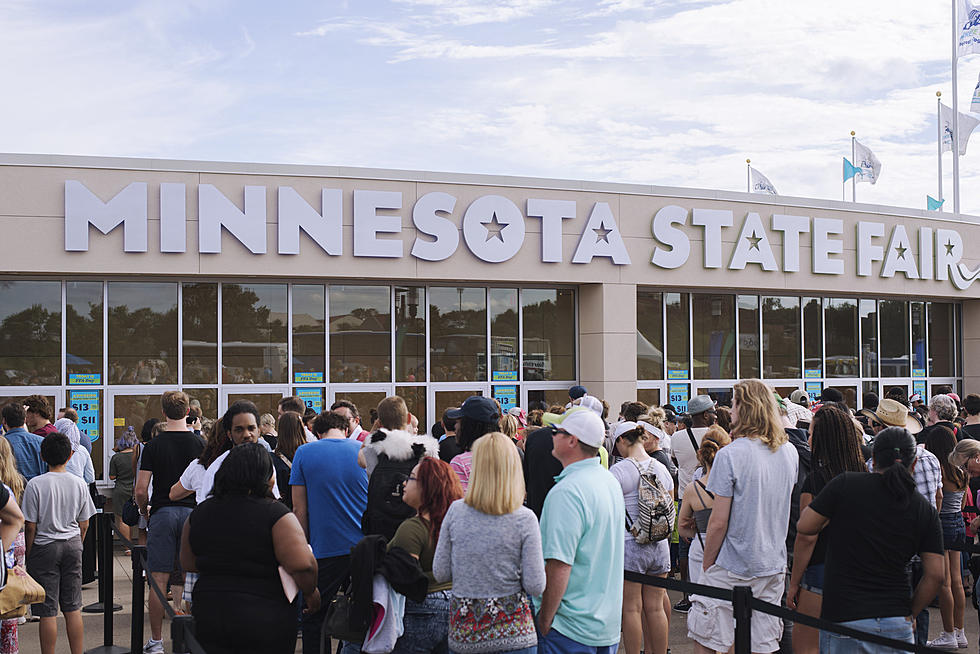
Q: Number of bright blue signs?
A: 12